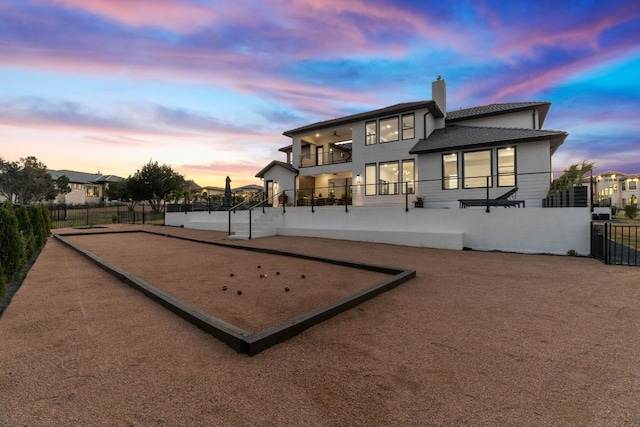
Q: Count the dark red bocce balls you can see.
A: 8